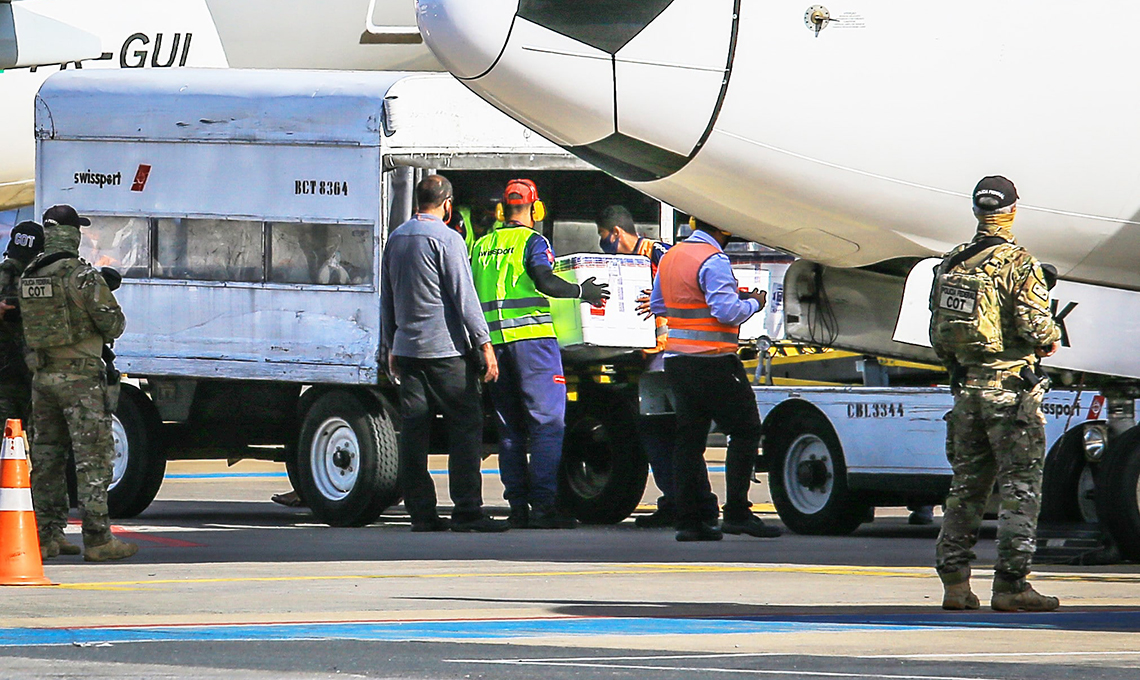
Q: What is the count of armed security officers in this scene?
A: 3